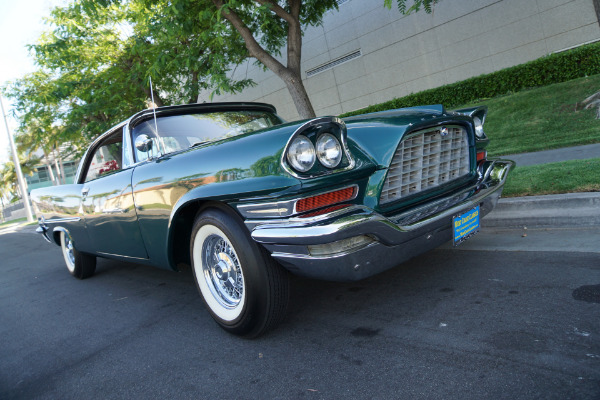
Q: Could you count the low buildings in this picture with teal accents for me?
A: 1